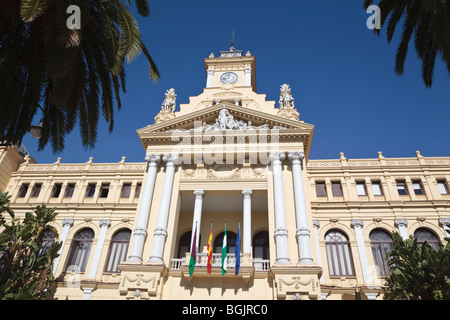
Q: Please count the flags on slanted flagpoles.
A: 4